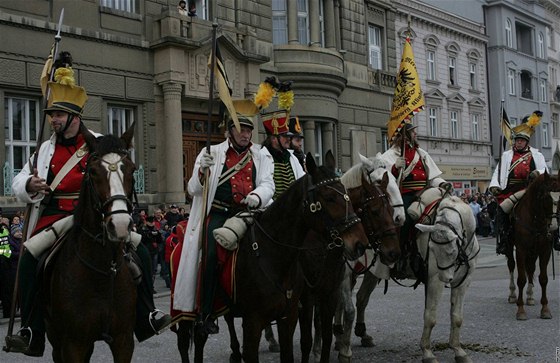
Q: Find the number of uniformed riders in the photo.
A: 6